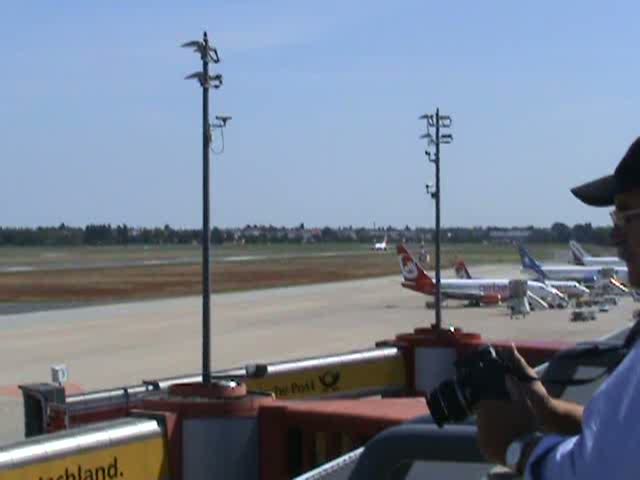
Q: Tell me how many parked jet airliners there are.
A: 4